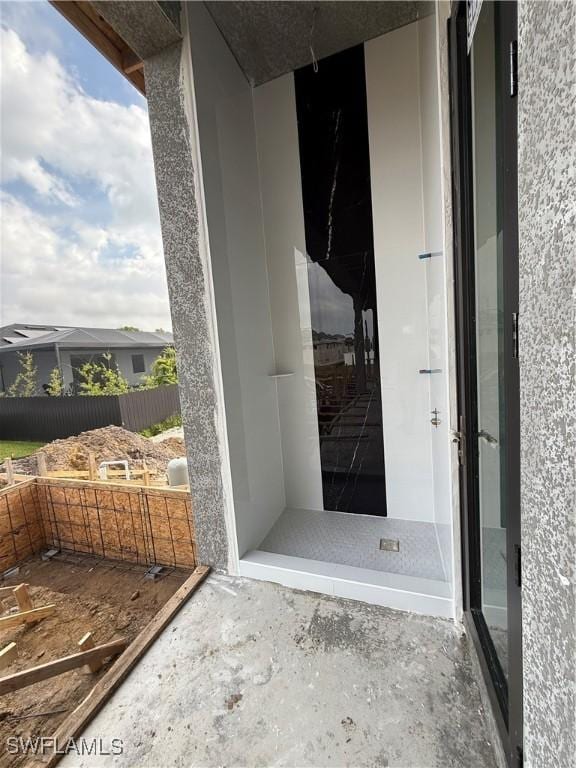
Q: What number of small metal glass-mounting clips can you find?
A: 2